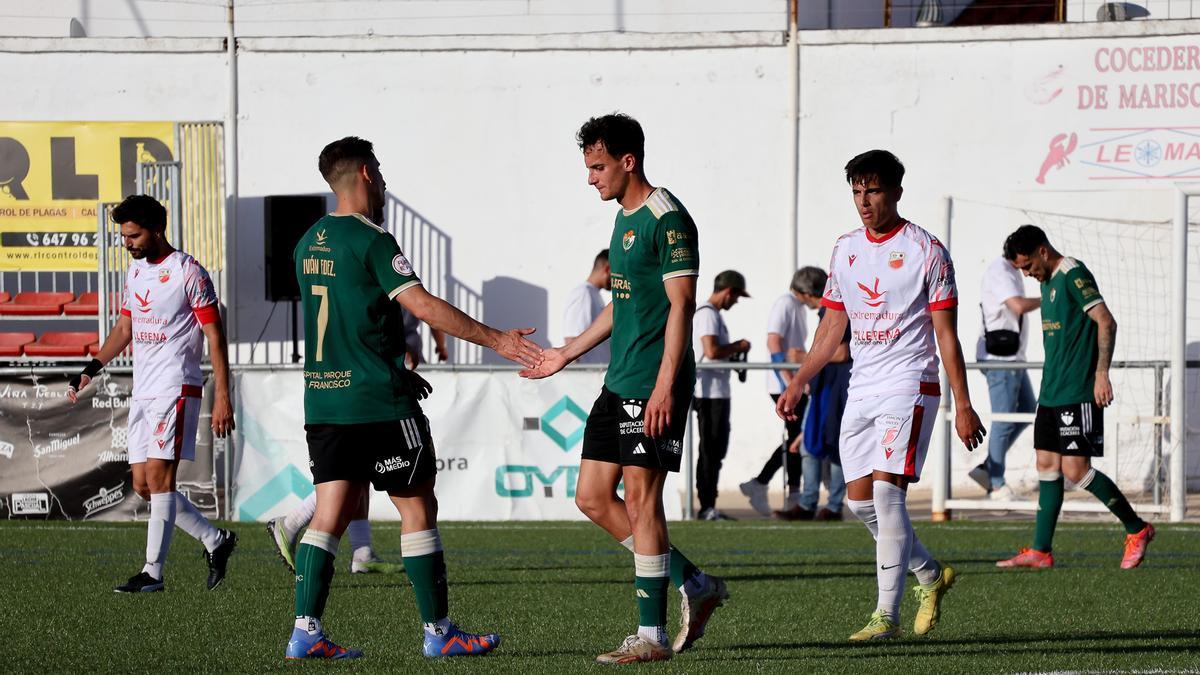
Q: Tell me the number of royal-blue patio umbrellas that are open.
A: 0